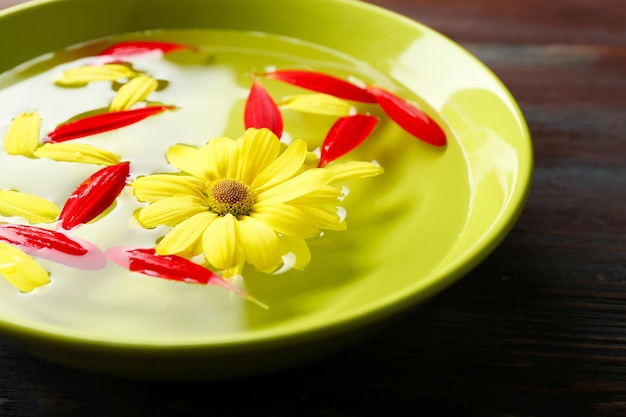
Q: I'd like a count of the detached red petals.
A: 9